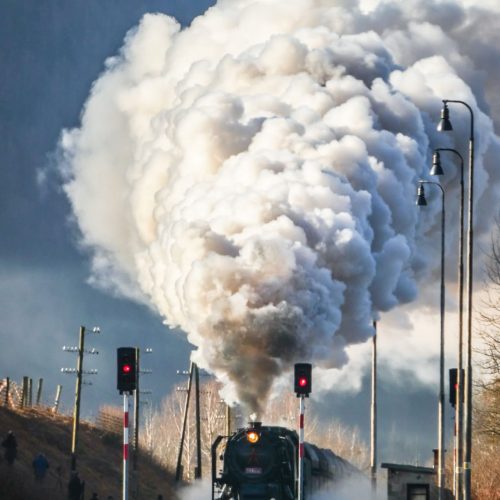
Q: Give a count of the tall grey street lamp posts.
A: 3